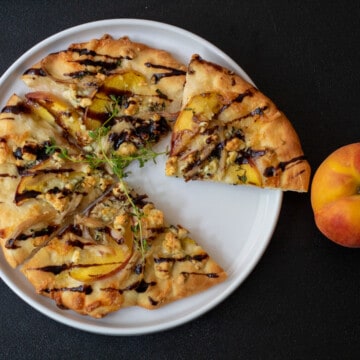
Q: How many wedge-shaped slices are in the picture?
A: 4